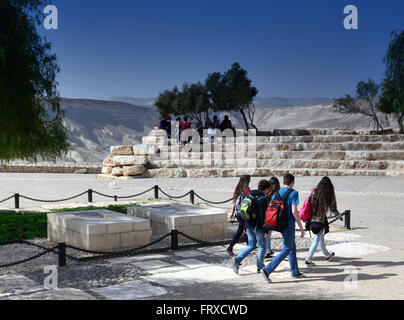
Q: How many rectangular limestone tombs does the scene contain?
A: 2